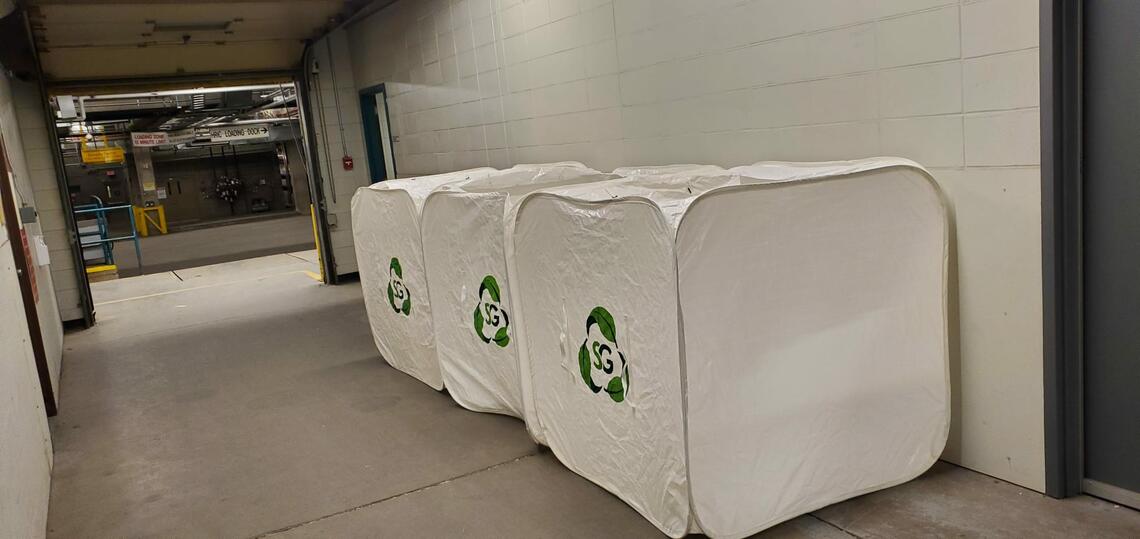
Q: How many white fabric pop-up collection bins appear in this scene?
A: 3